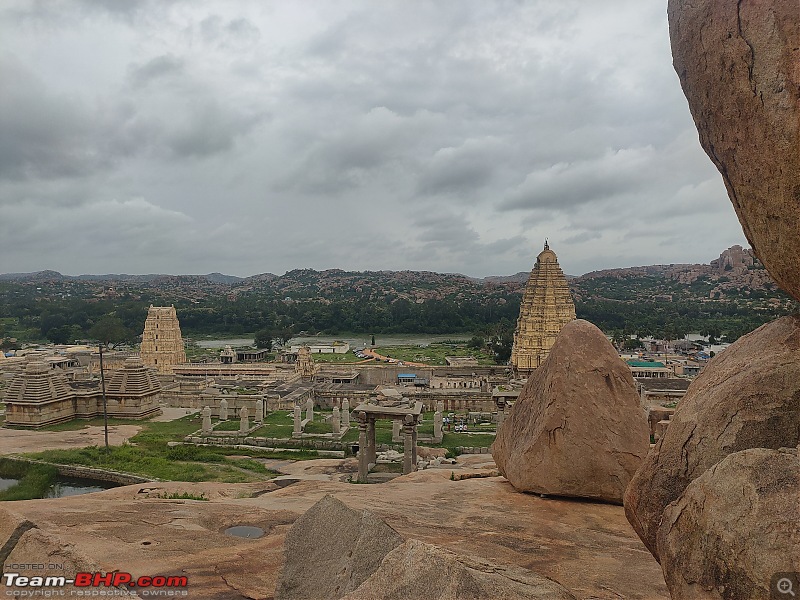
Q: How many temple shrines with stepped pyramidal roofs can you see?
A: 2